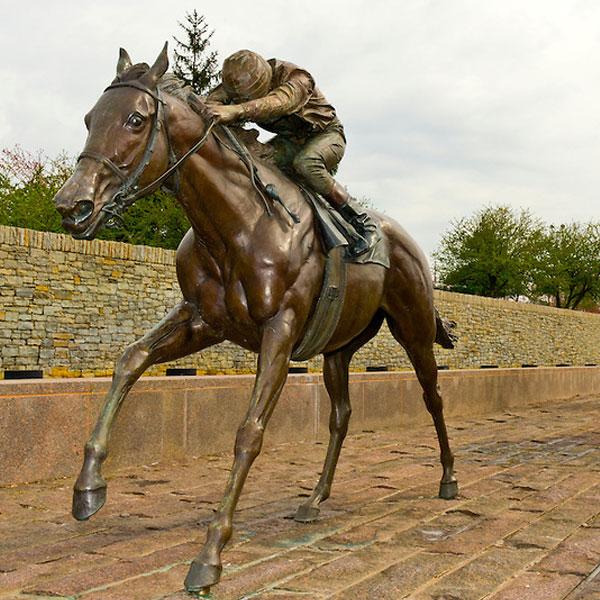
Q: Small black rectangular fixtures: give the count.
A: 9